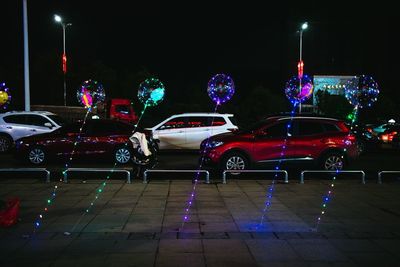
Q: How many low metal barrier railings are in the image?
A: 6